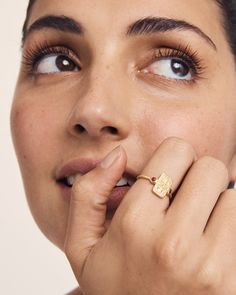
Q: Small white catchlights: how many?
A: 2